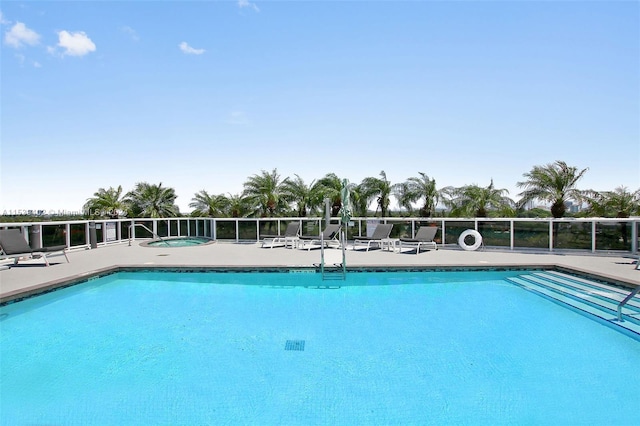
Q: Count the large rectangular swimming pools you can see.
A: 1